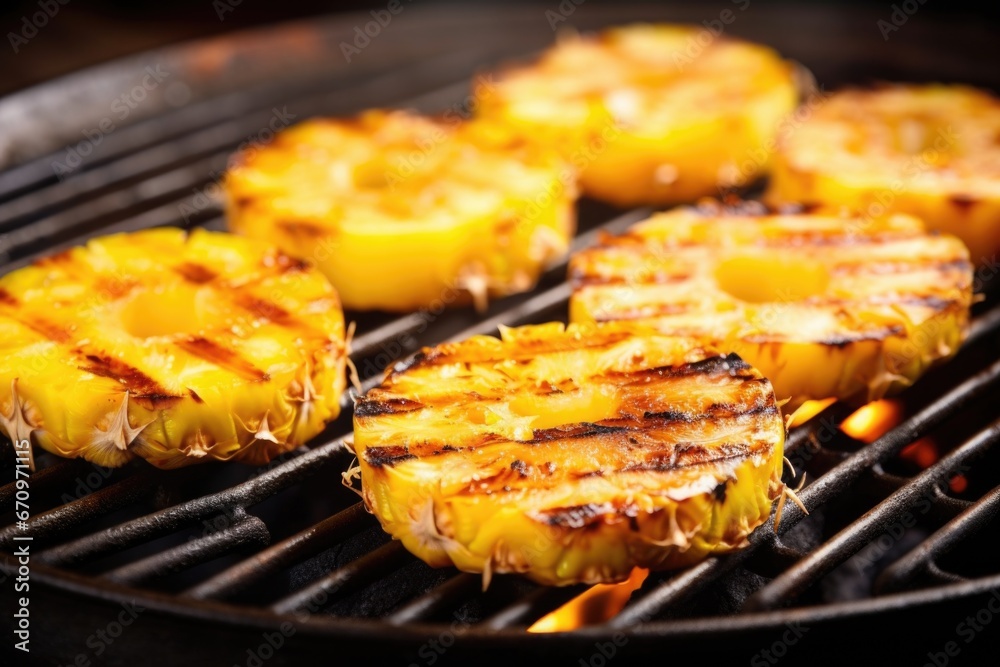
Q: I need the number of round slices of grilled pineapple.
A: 6